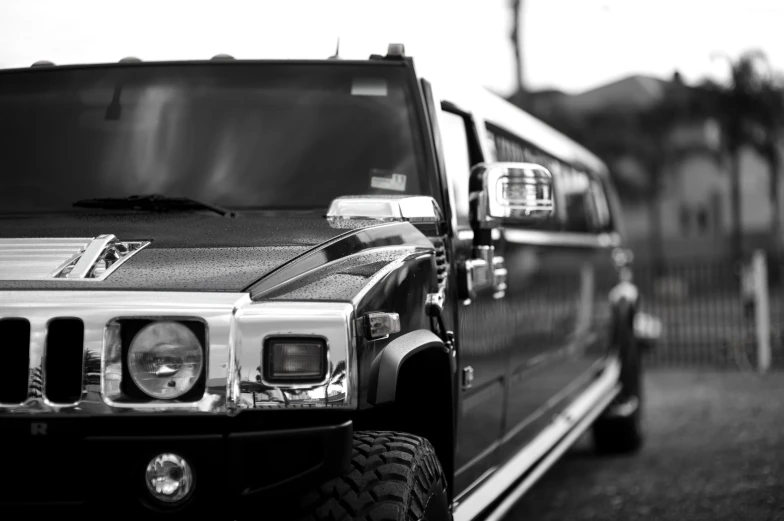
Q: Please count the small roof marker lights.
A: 3